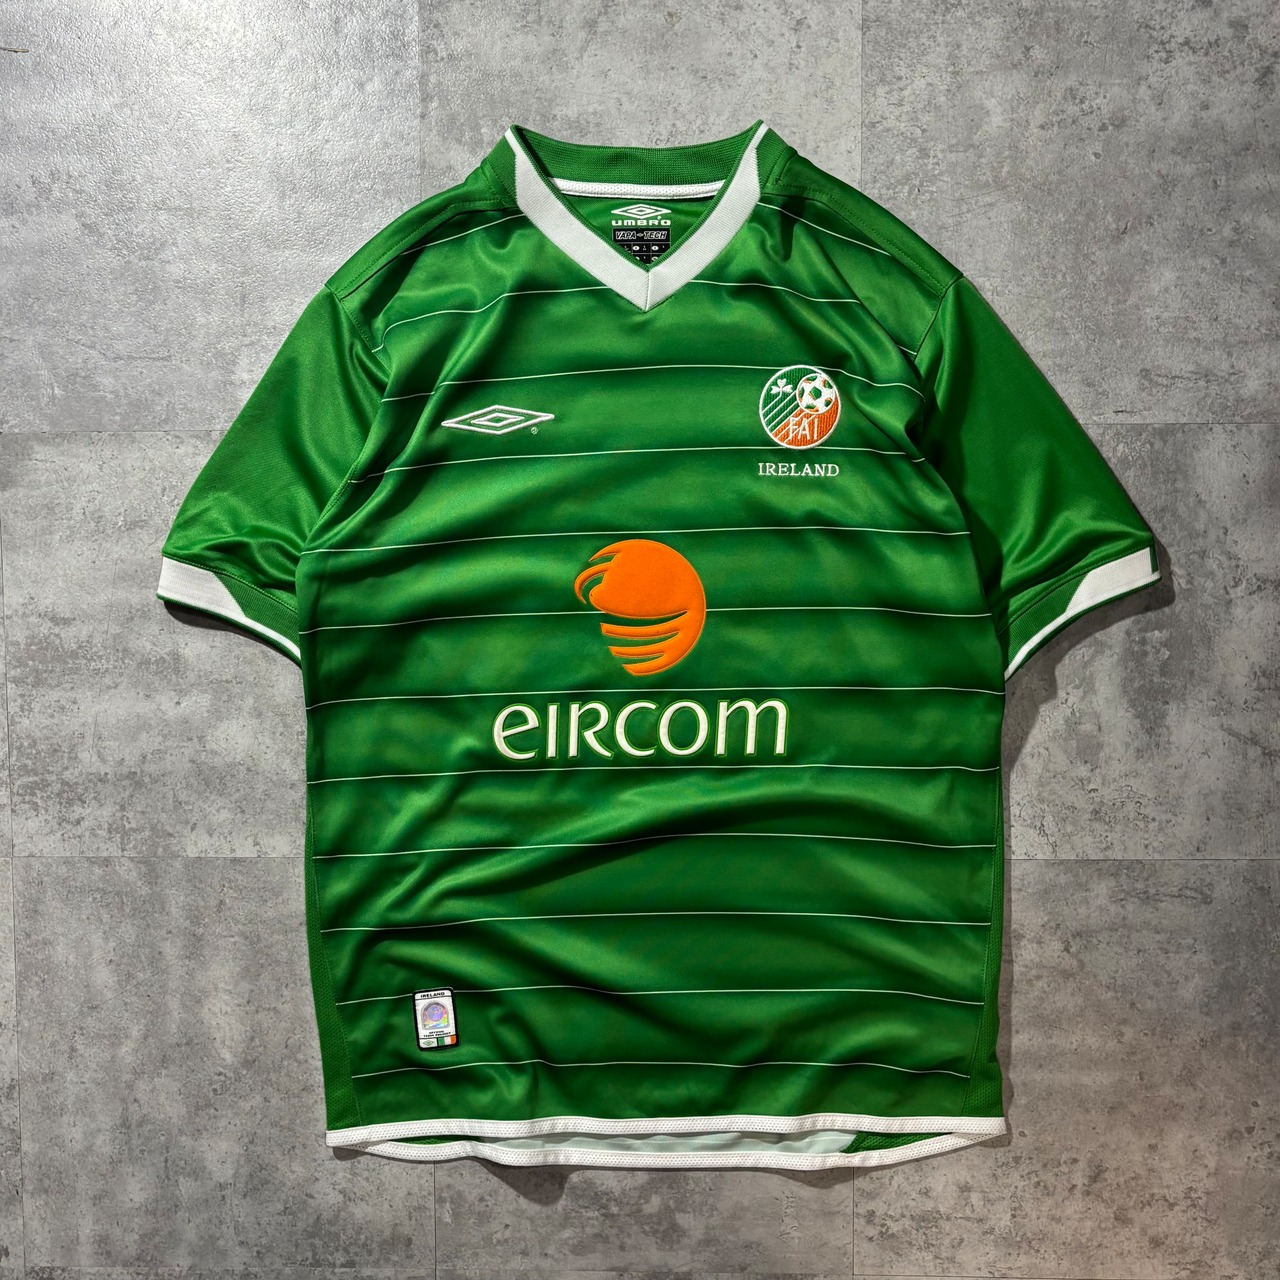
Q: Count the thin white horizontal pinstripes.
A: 12